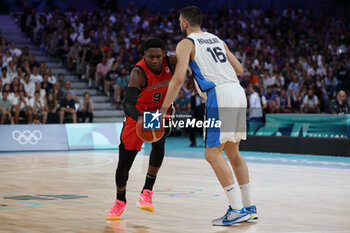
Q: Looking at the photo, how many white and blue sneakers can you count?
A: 2